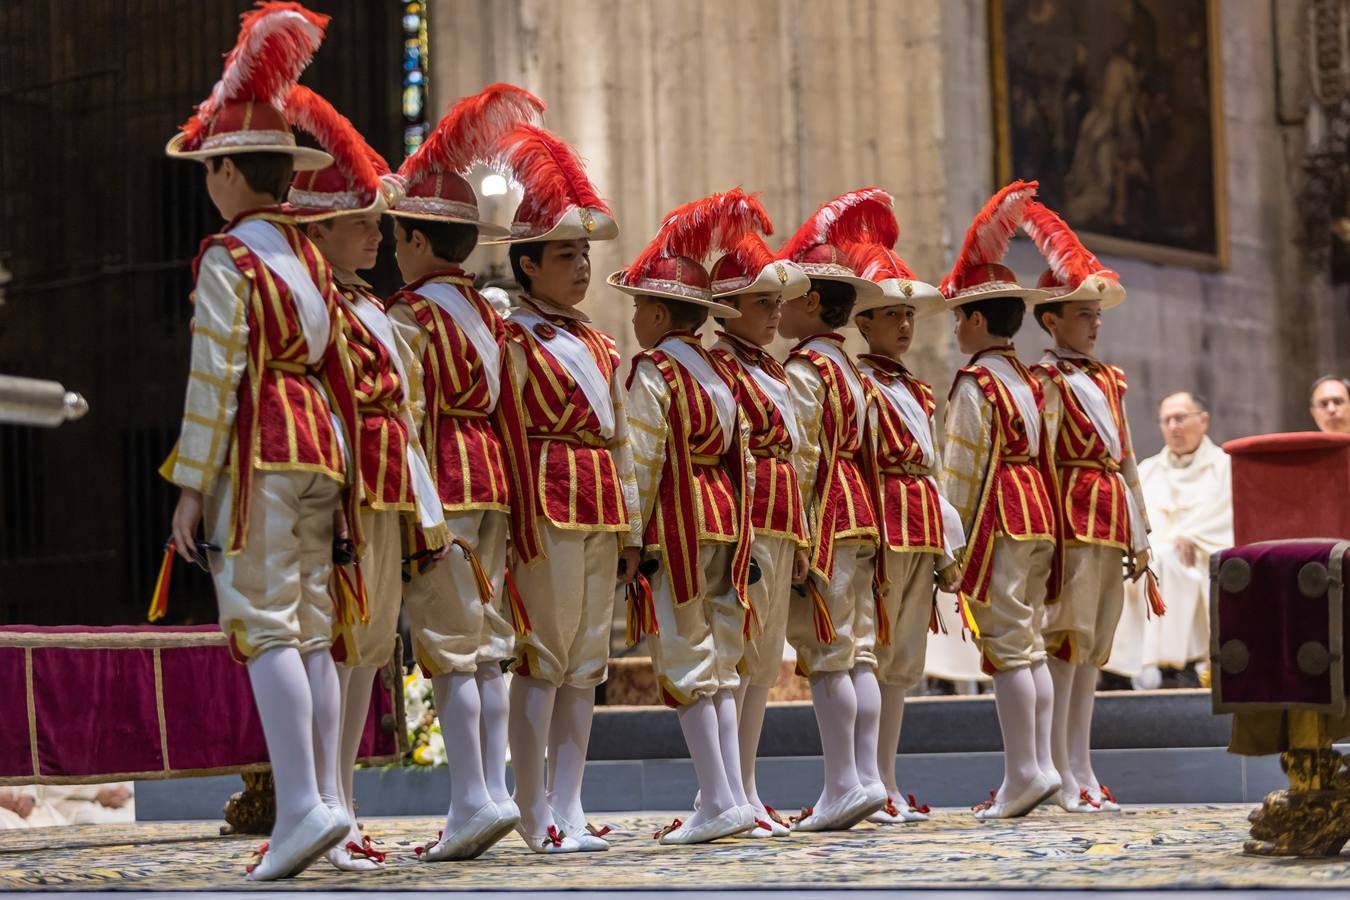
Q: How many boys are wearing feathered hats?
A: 10